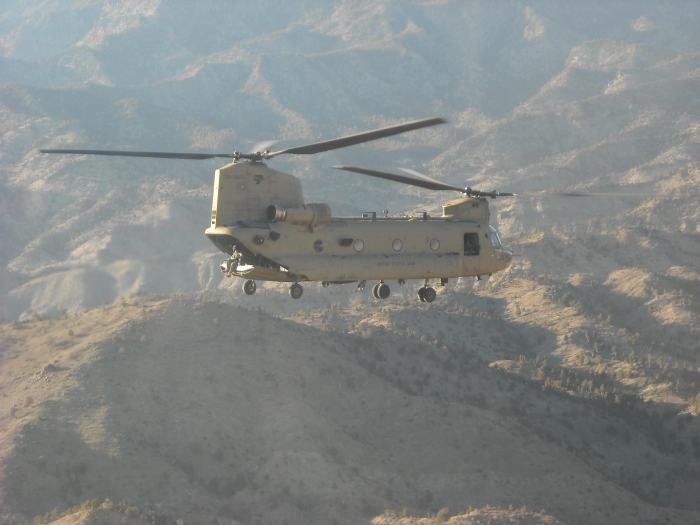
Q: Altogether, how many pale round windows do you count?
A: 3